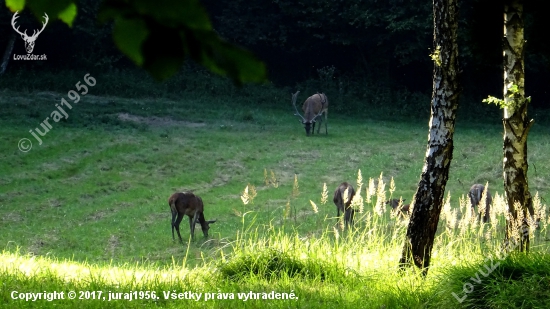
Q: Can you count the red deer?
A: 5